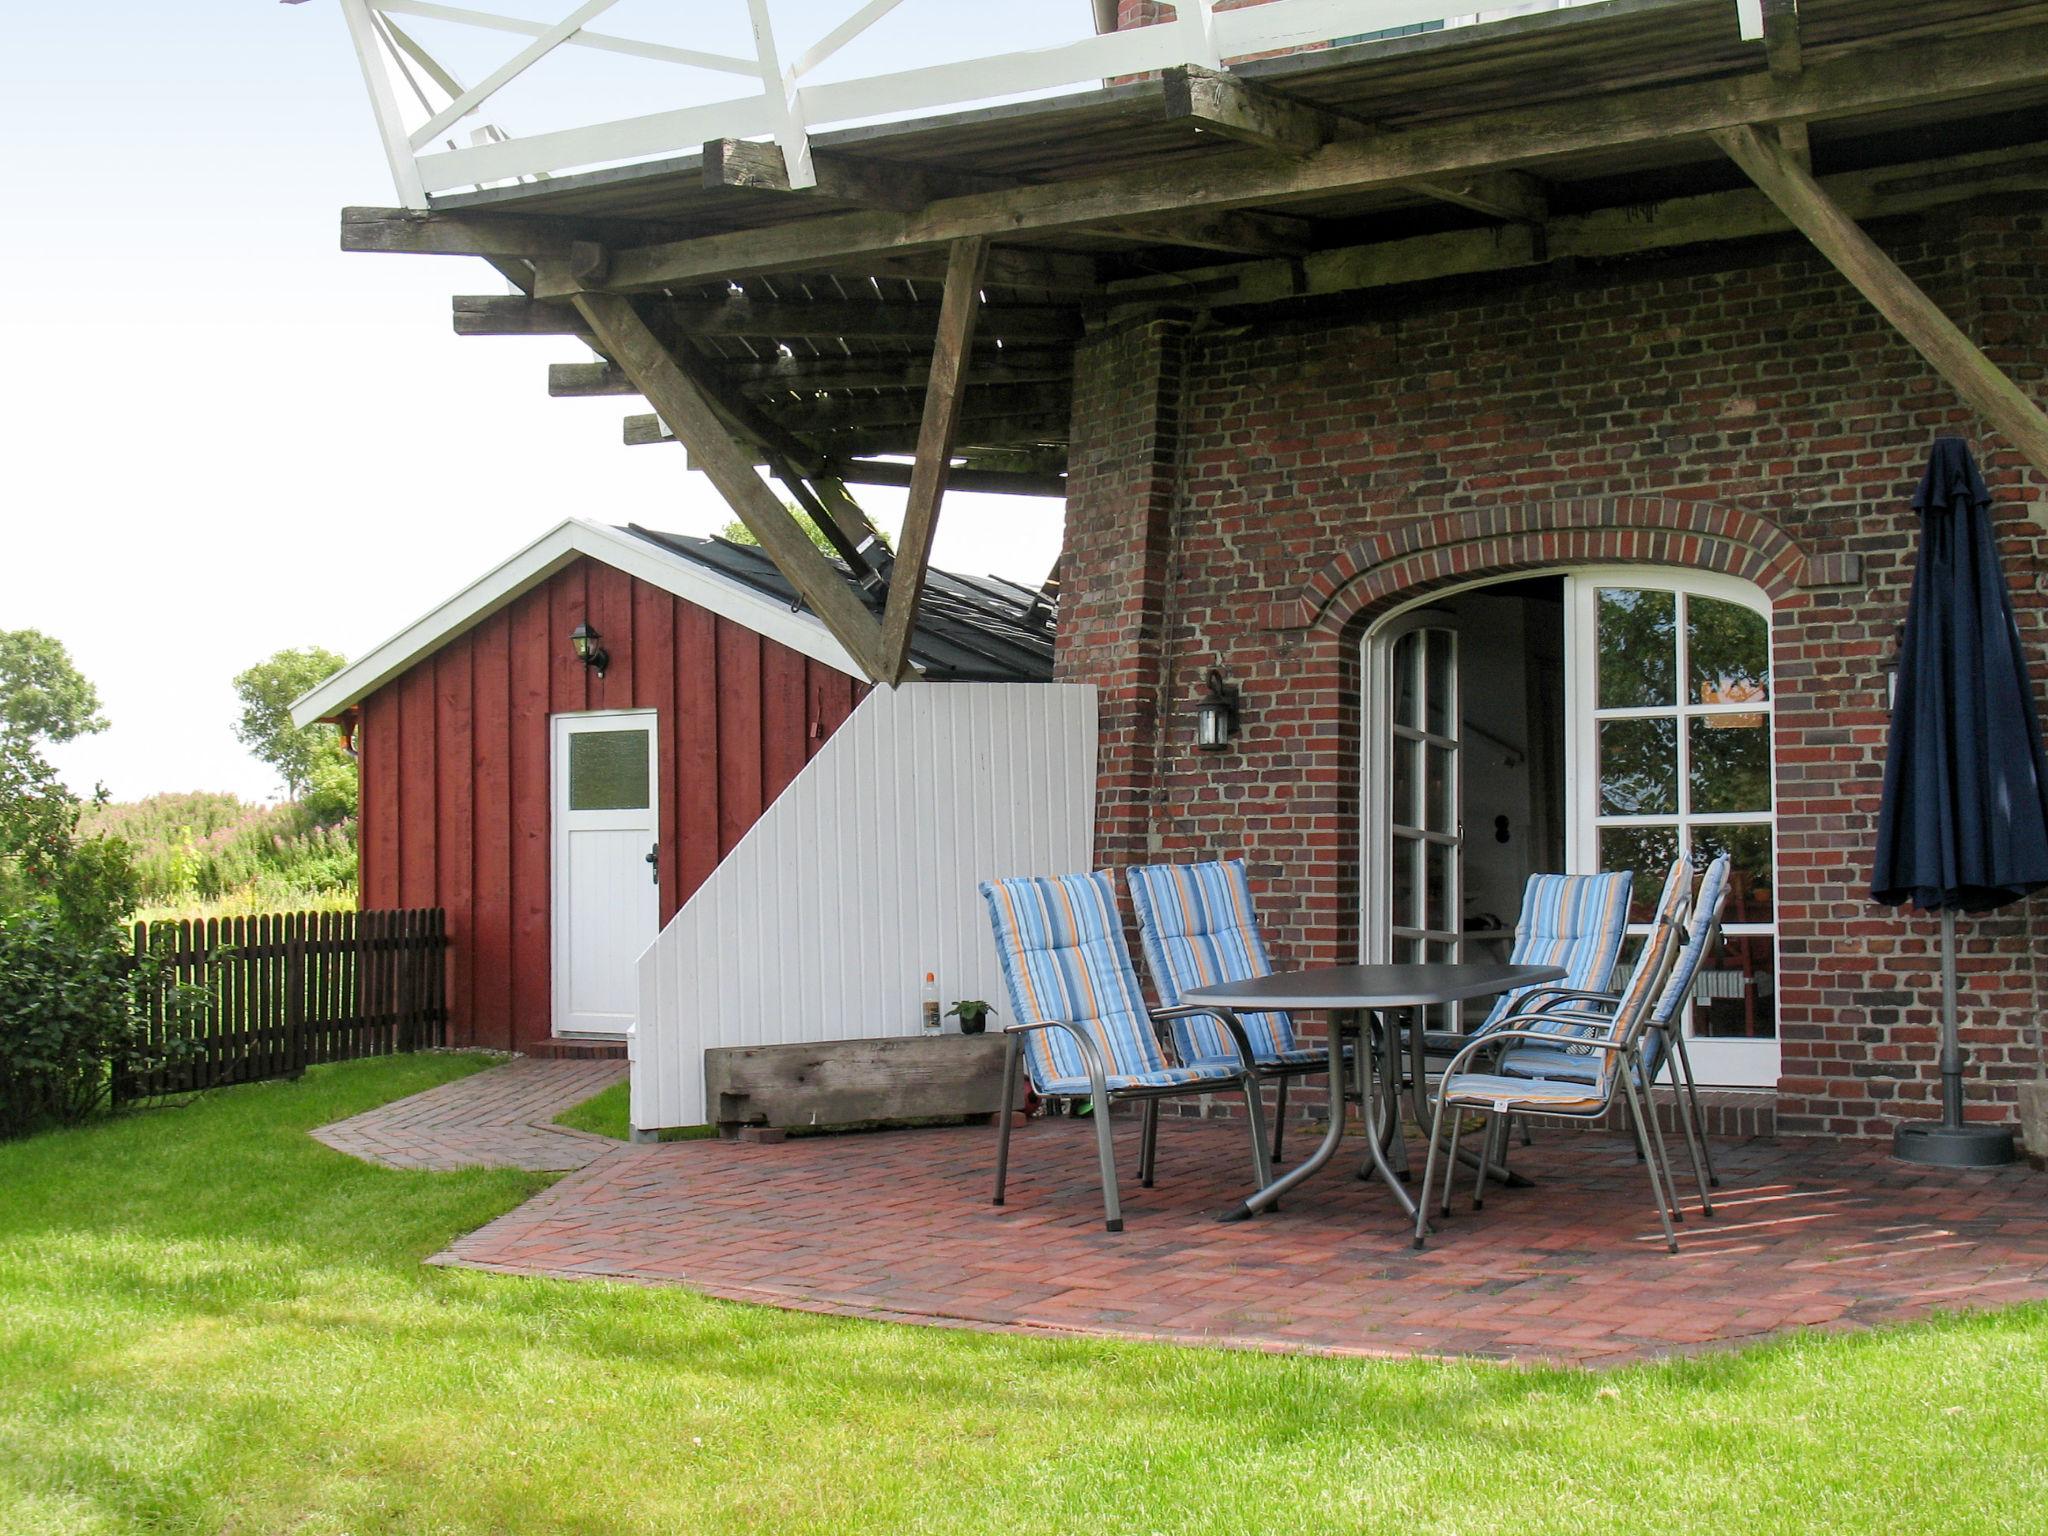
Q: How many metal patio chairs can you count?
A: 5